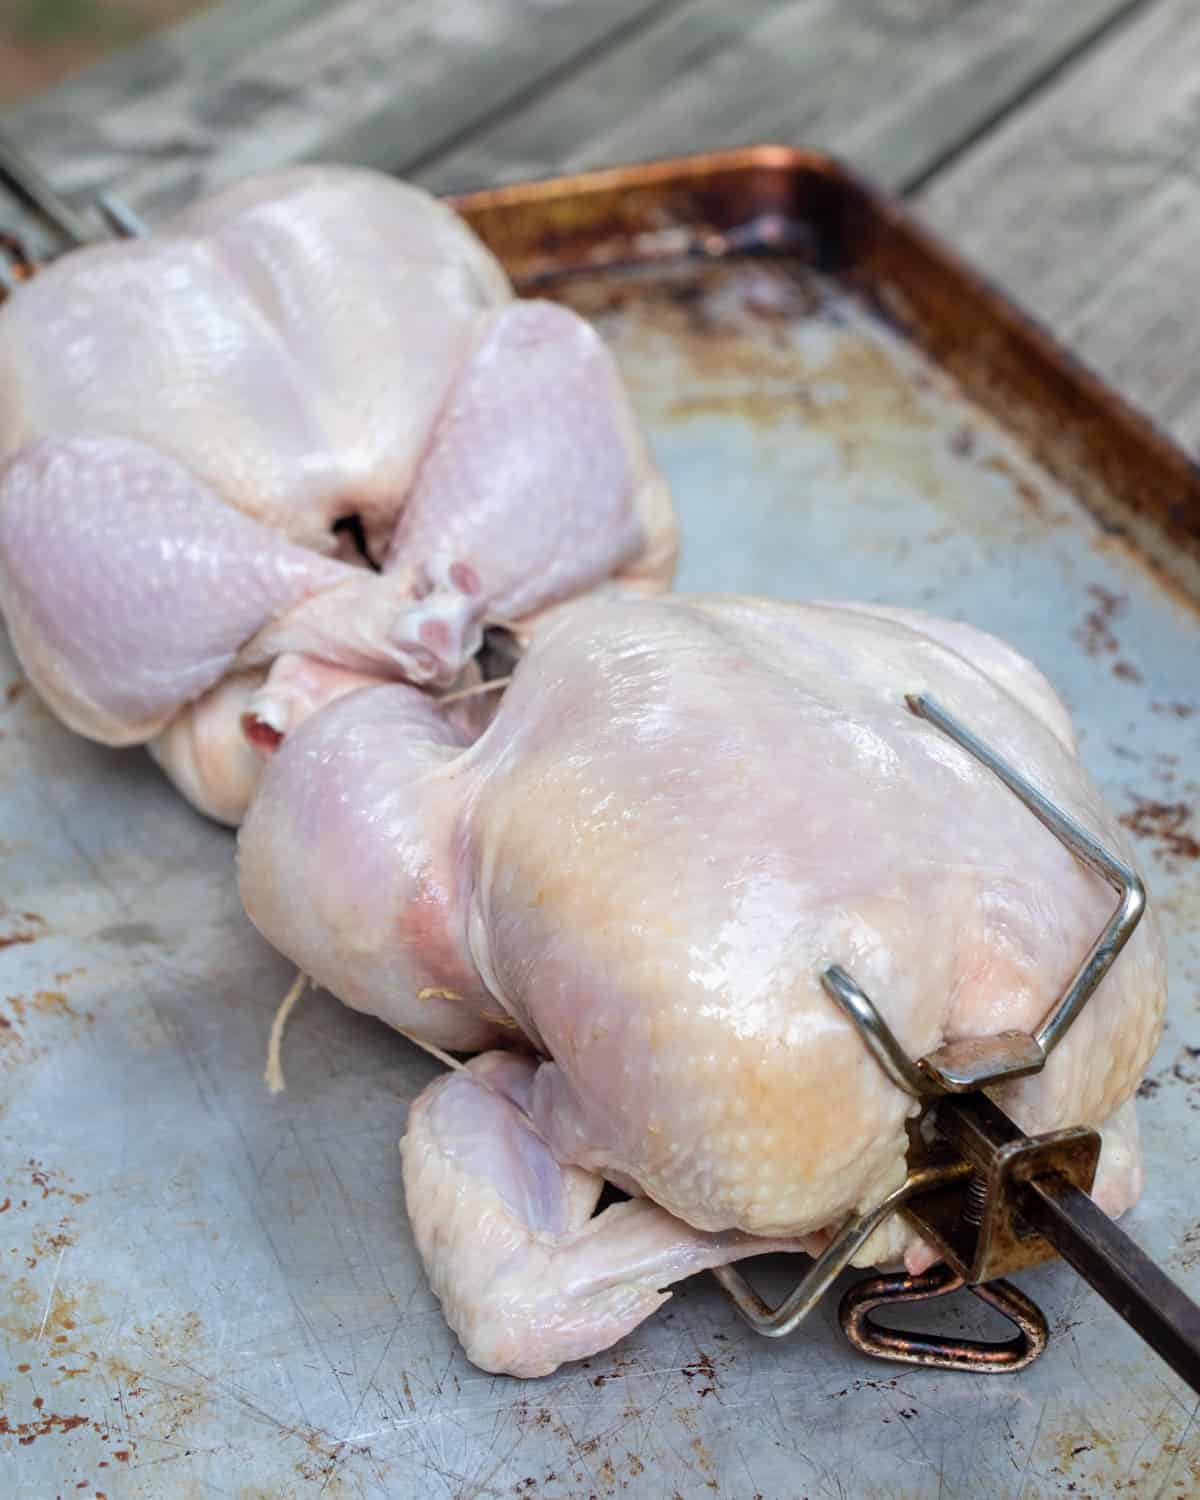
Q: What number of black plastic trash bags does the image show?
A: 0